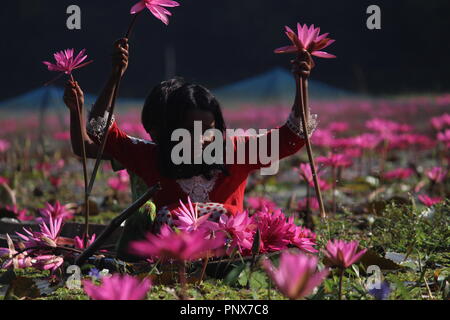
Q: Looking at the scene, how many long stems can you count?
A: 3